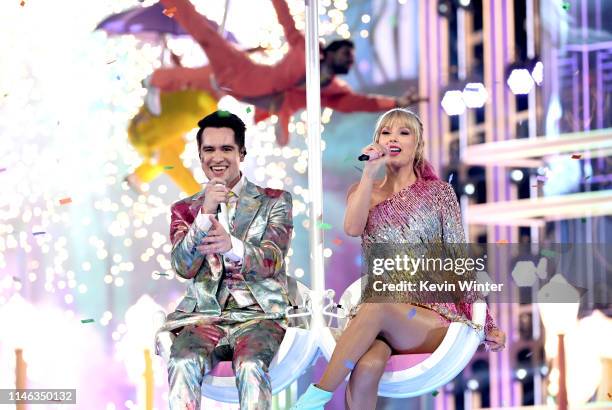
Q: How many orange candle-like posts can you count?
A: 3